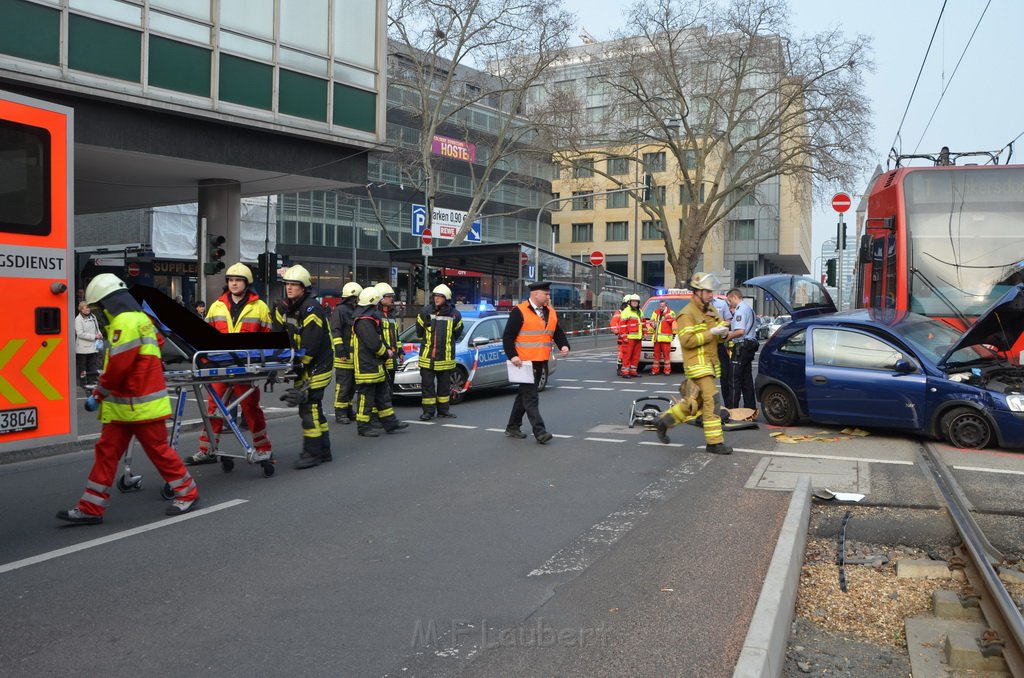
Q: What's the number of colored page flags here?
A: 0